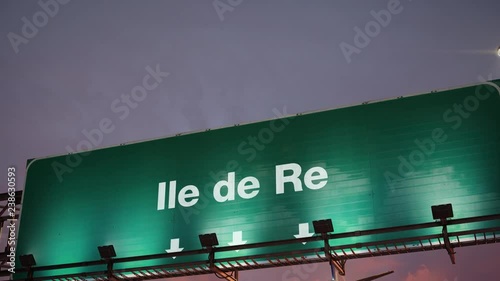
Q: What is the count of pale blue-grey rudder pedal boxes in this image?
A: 0